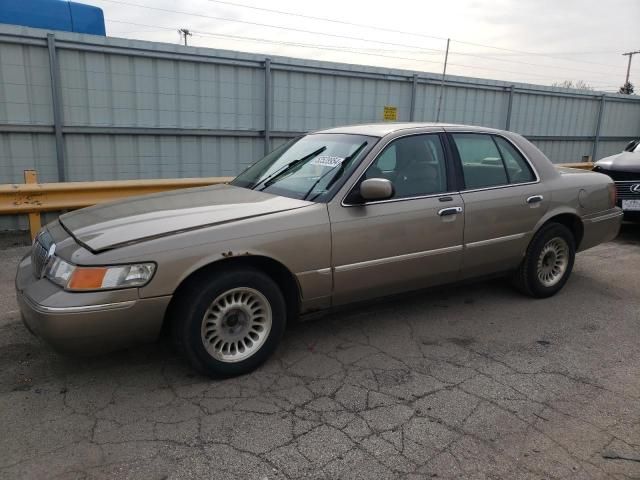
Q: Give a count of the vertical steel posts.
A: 5